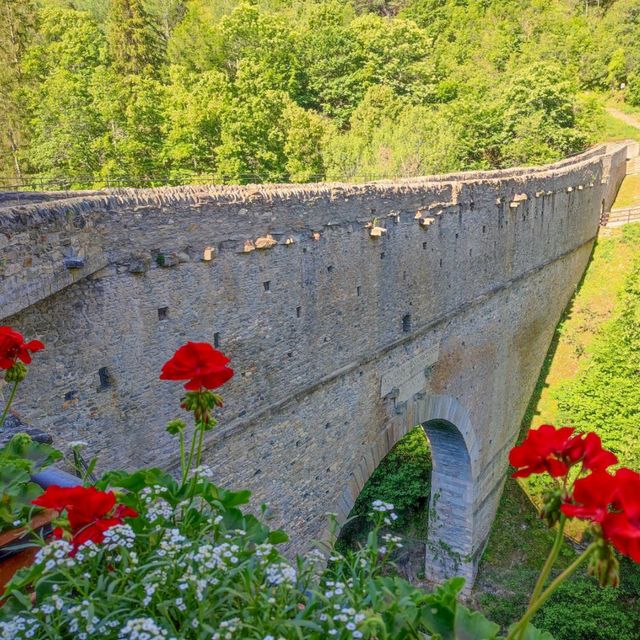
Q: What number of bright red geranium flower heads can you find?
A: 5